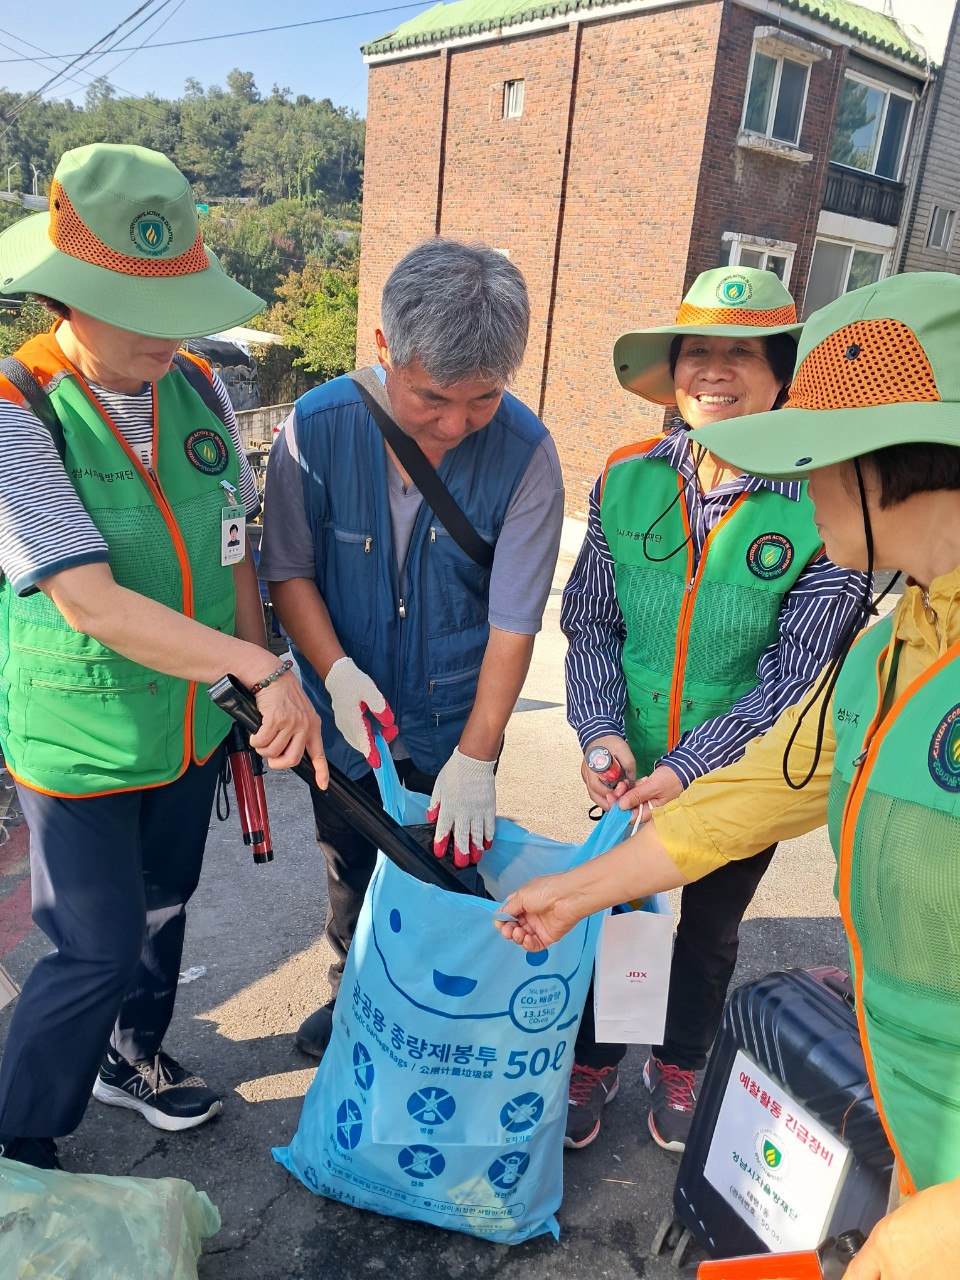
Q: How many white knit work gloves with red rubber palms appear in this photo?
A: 2